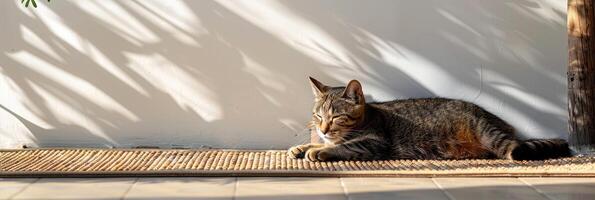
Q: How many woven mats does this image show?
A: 1